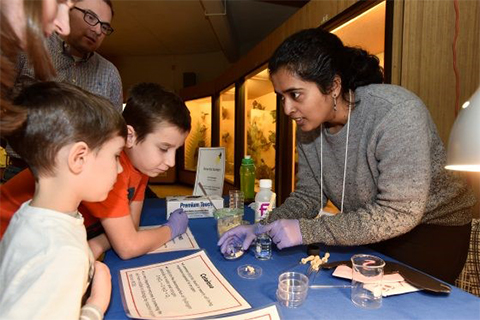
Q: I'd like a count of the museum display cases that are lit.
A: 4